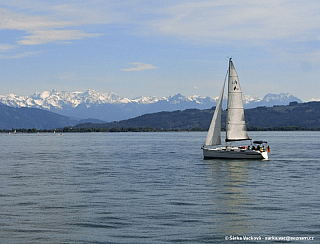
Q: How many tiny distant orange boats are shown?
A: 0